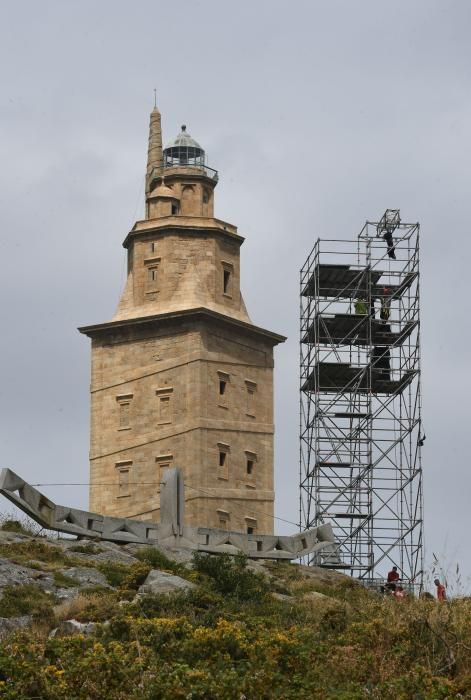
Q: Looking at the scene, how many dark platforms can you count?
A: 3